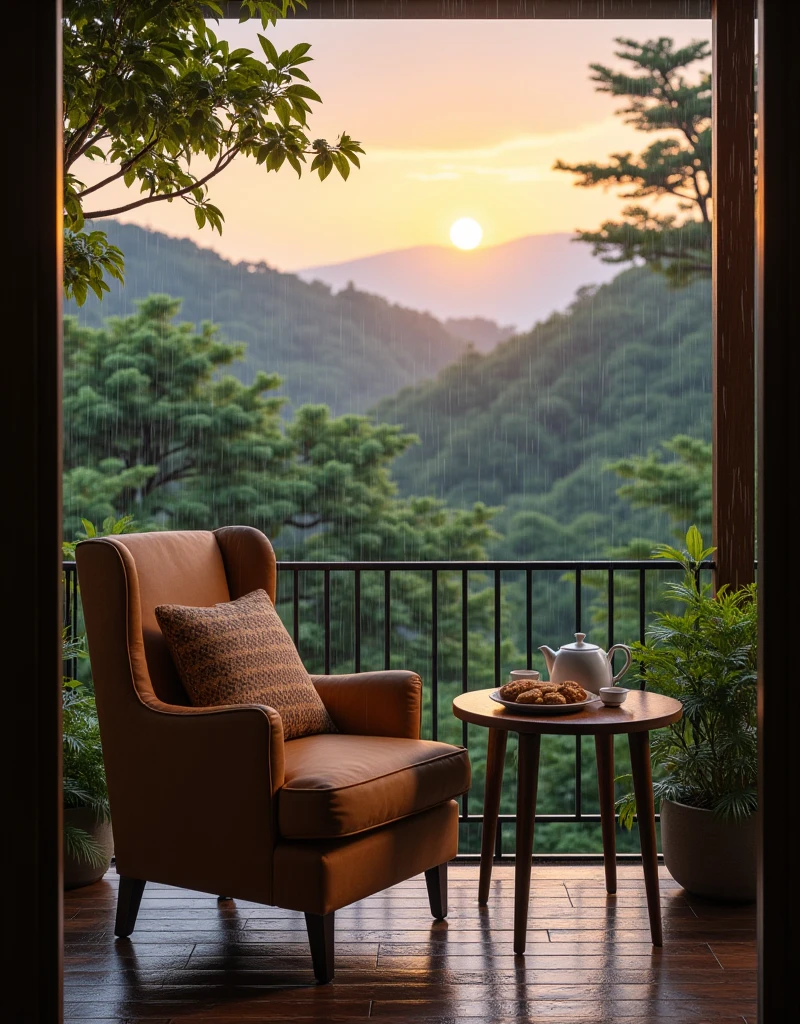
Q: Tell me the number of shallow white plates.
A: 1